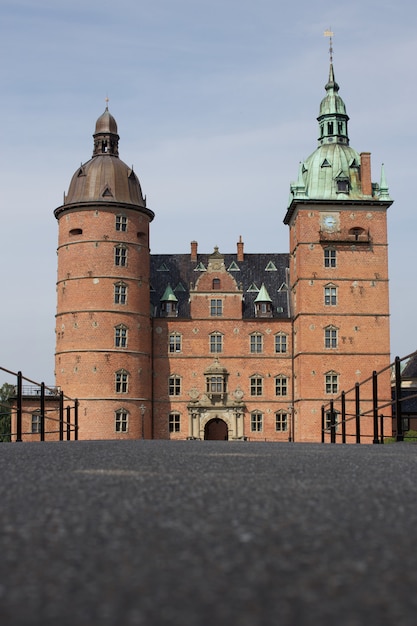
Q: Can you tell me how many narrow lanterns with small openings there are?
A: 2